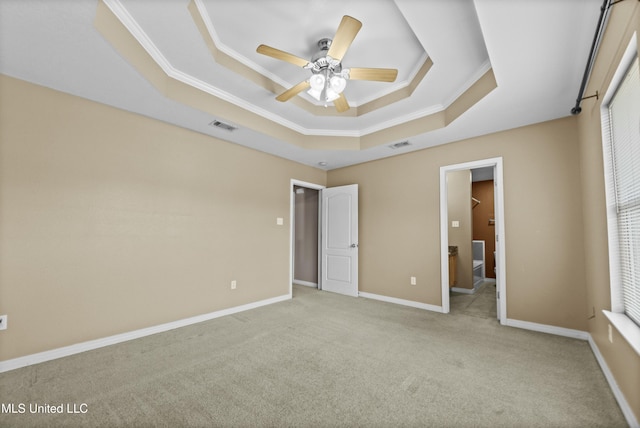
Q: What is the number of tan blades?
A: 5